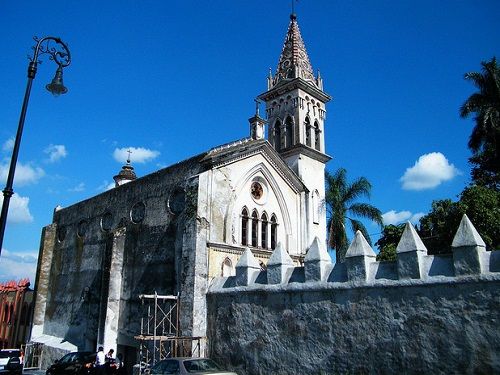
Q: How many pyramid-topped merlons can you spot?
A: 6